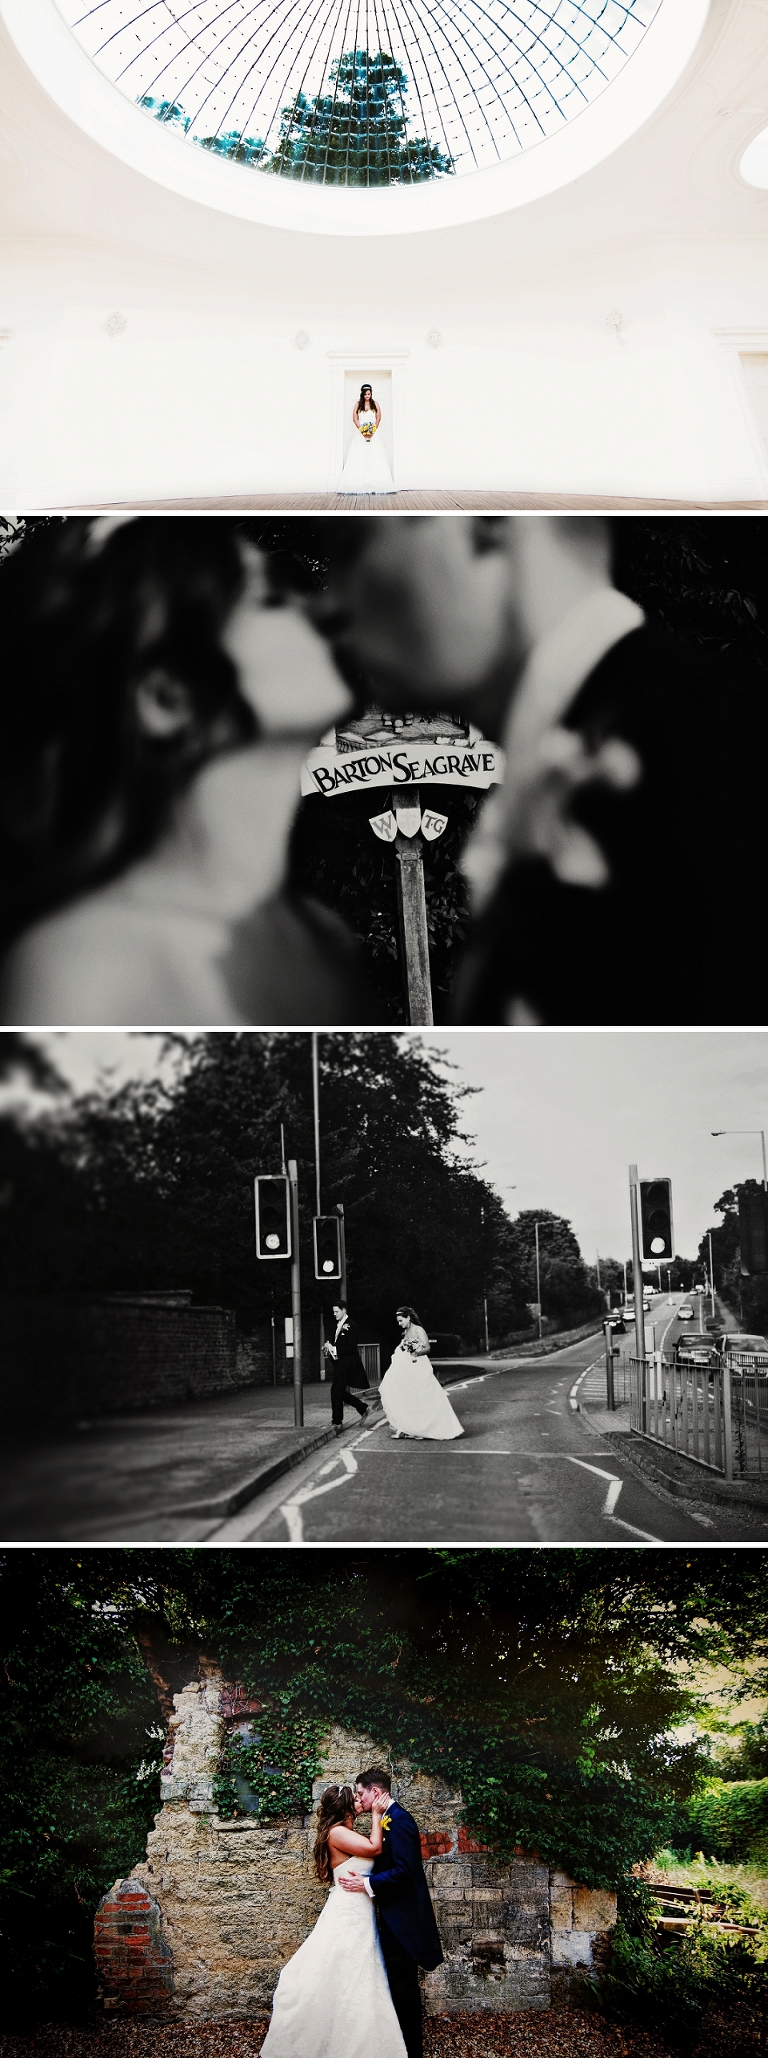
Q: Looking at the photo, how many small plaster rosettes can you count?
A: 4